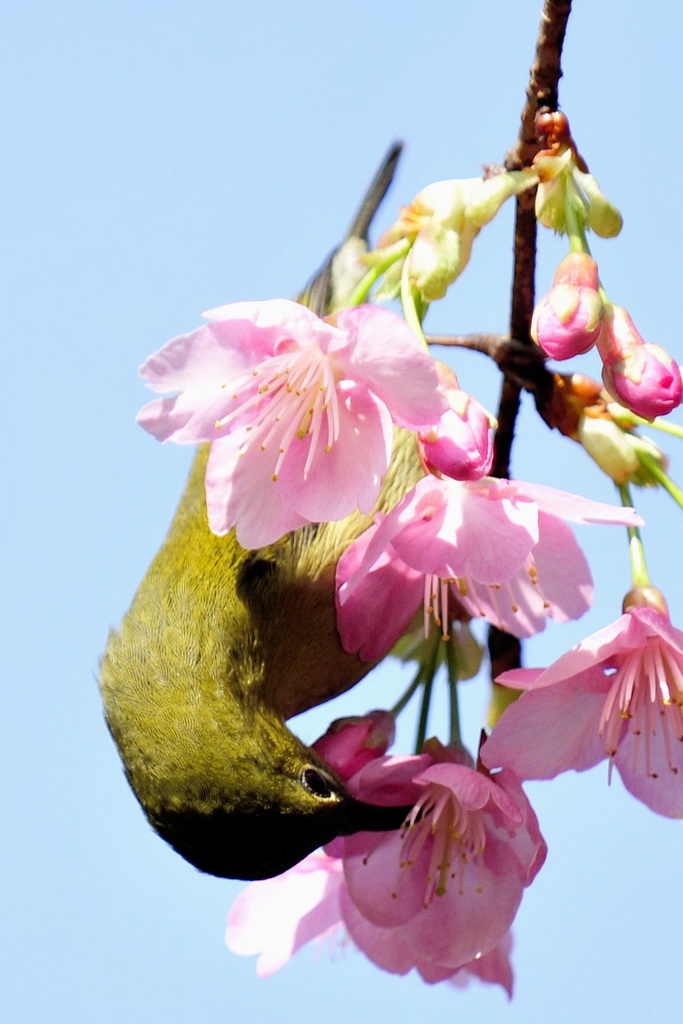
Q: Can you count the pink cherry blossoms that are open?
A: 5